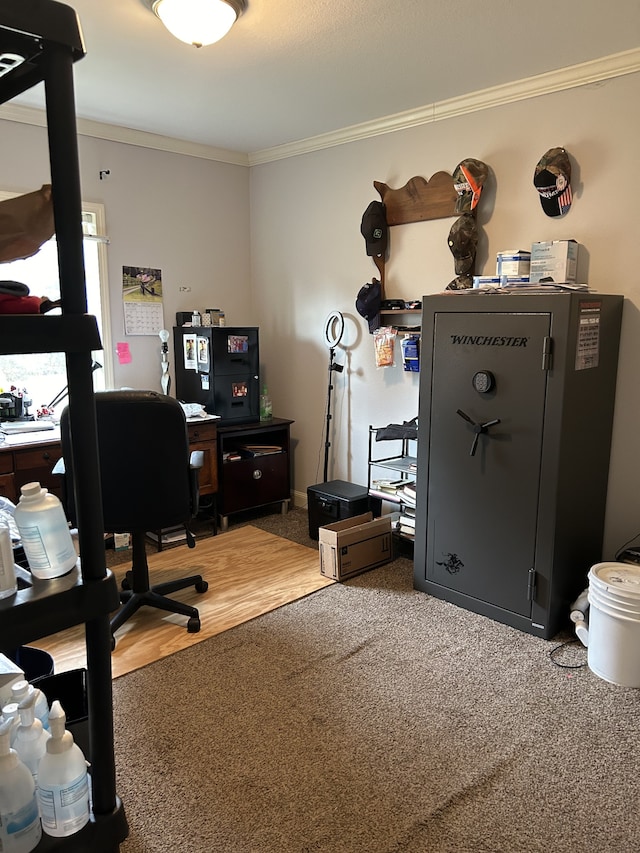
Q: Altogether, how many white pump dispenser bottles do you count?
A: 3